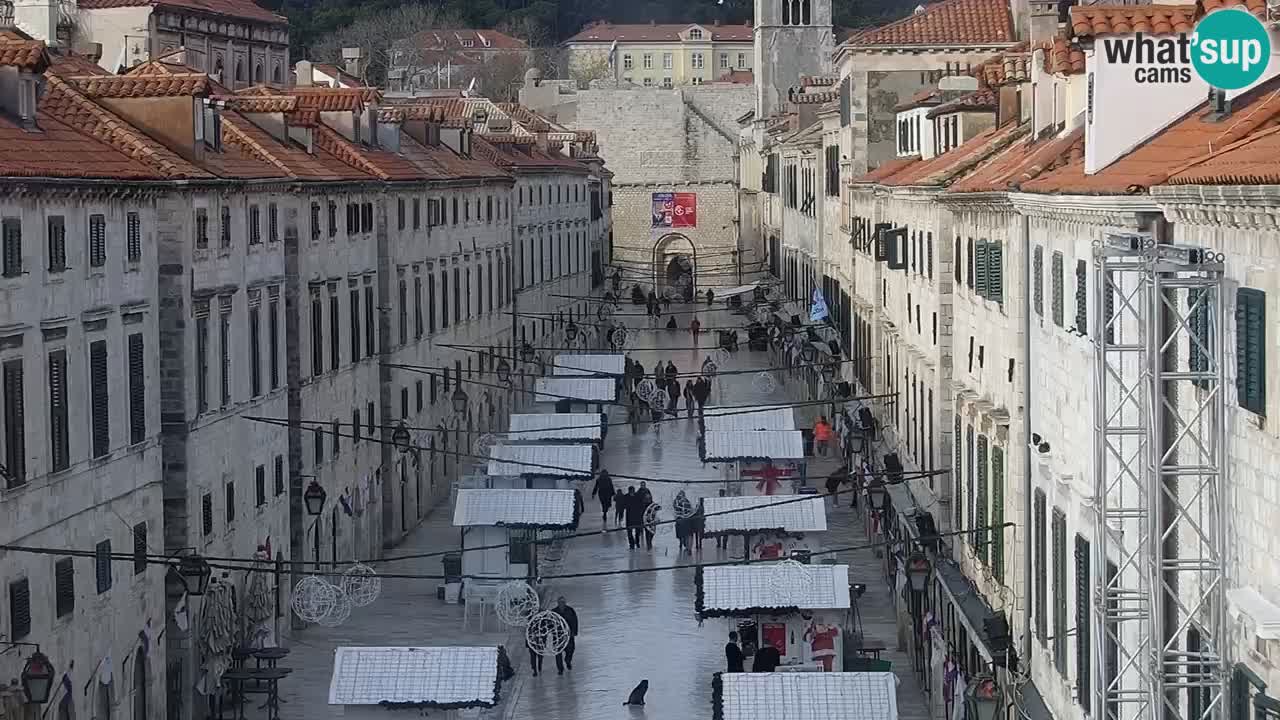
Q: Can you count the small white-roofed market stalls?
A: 11